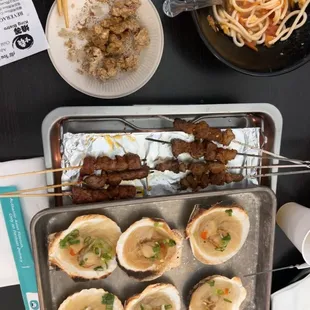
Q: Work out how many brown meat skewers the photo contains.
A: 7